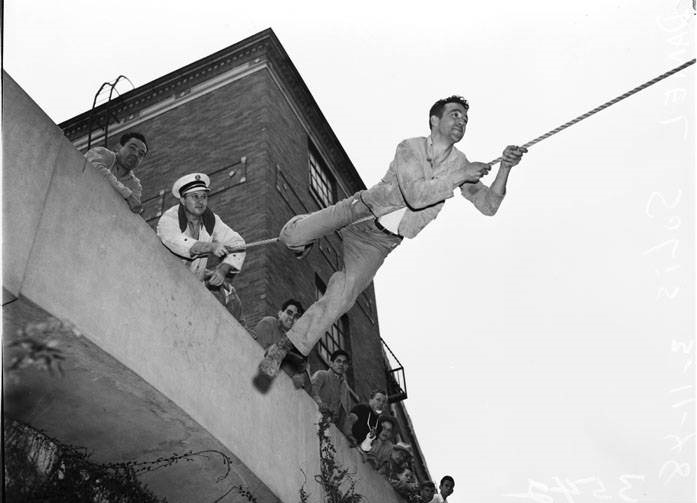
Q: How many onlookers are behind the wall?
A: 10